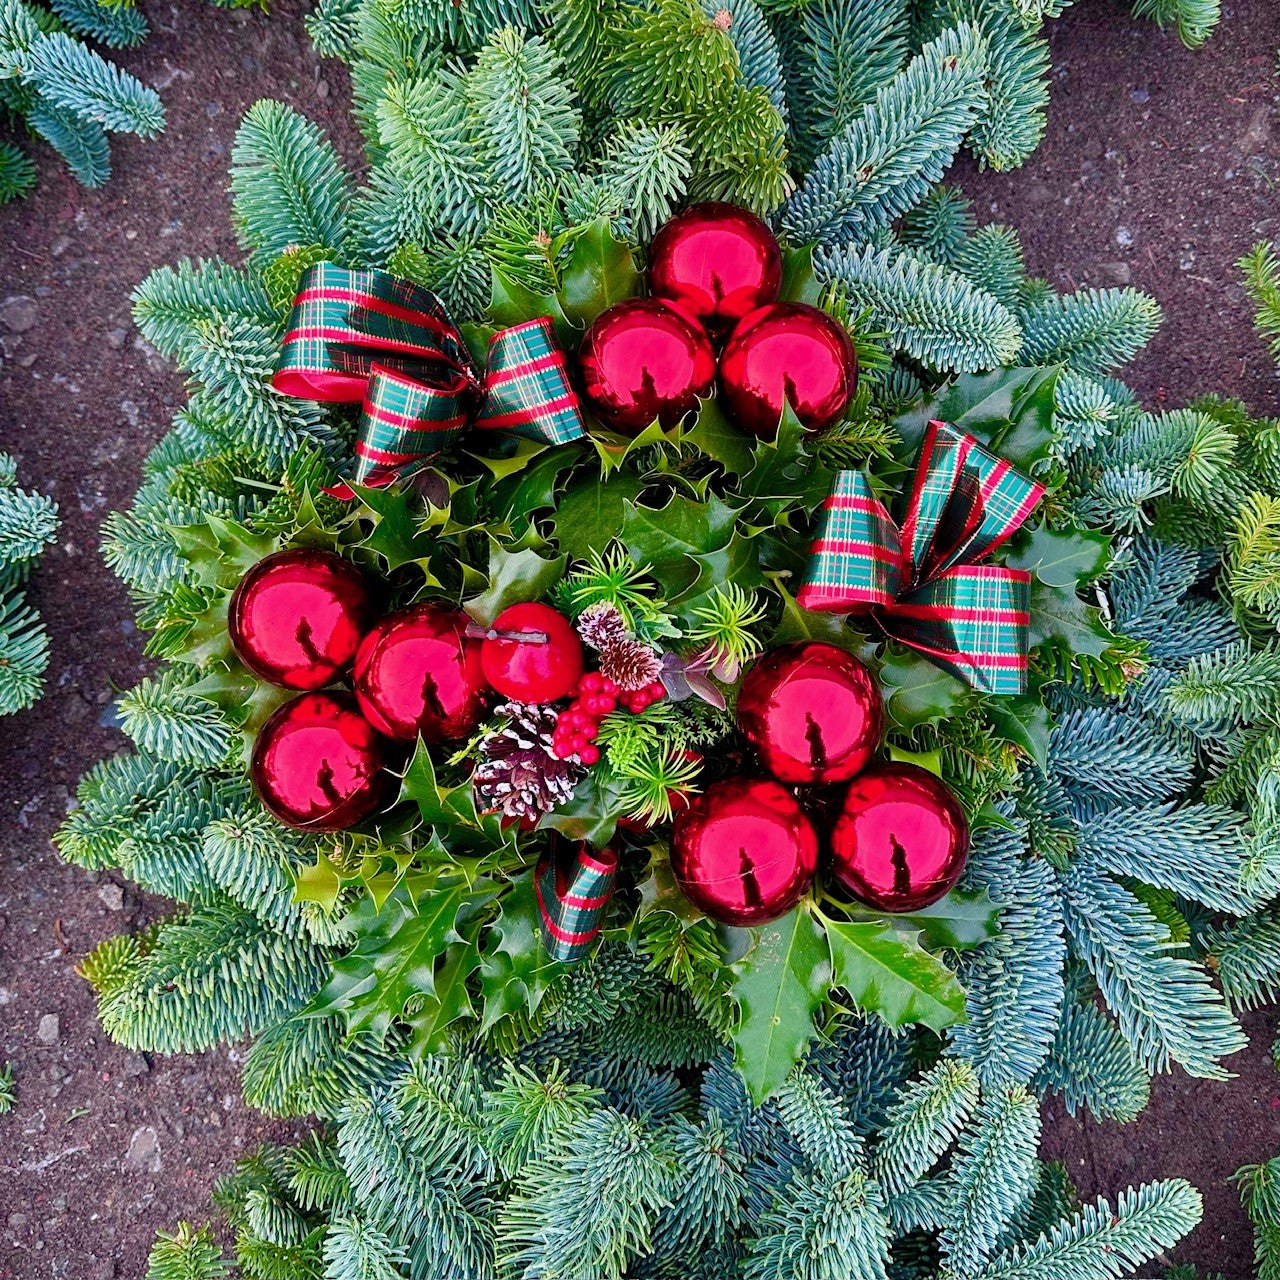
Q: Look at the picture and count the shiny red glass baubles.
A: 9